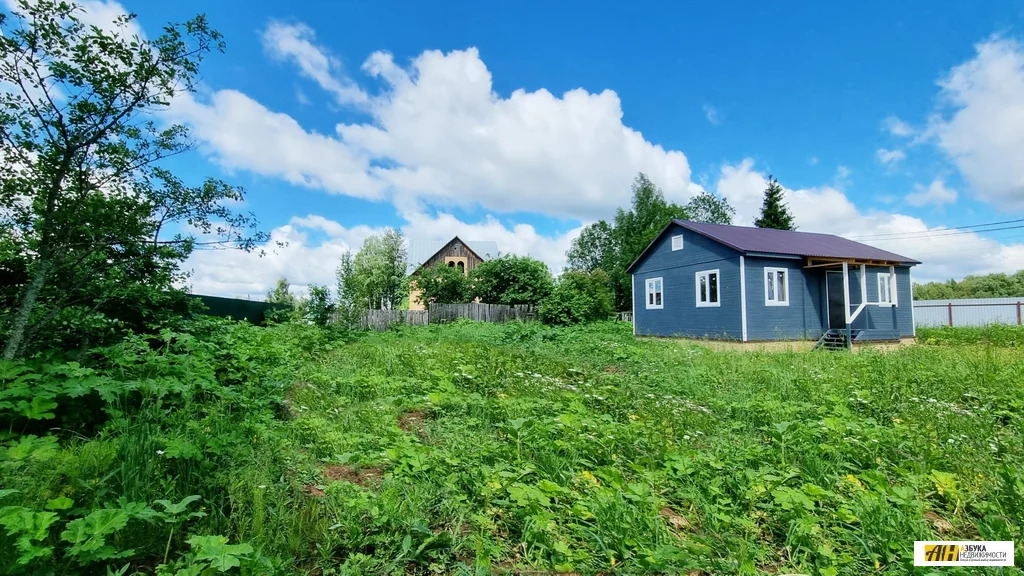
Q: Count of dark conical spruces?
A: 1